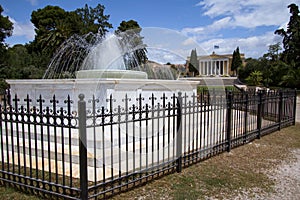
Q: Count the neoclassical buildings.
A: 1